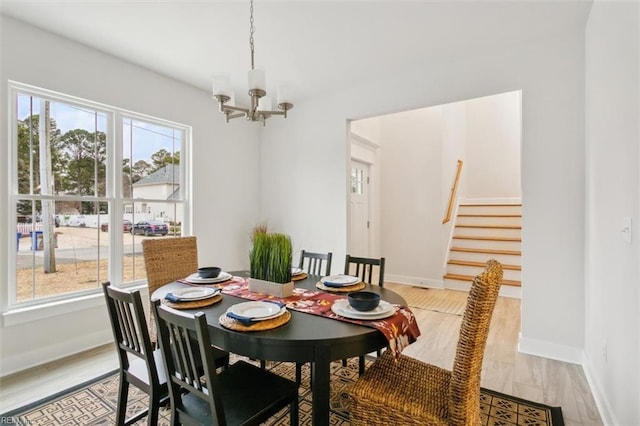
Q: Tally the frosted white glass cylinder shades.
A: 5